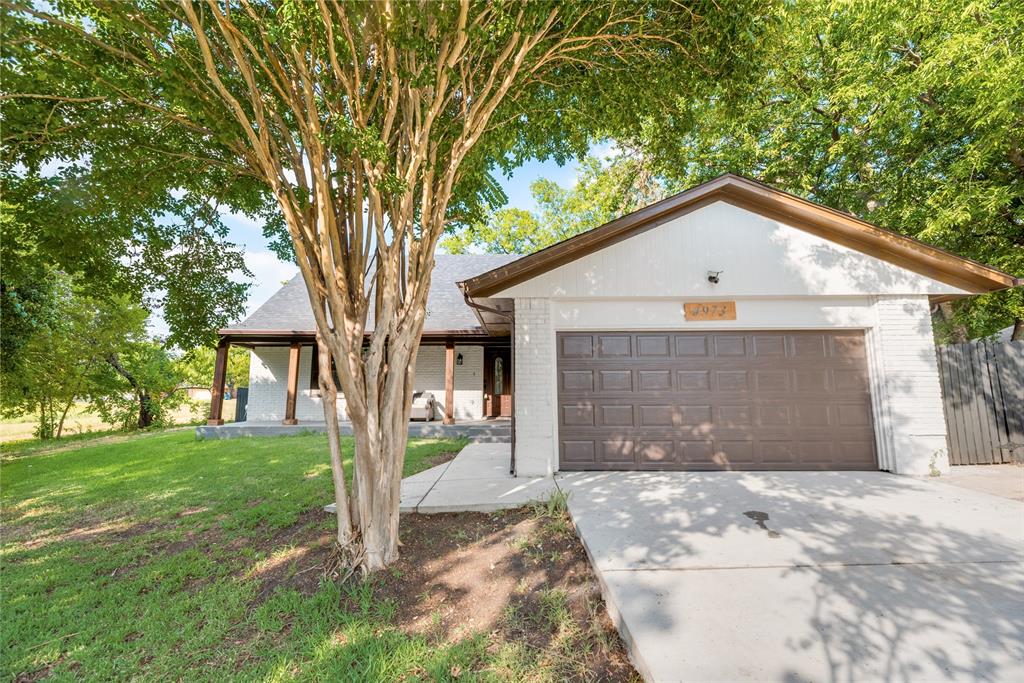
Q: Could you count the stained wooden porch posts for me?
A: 3